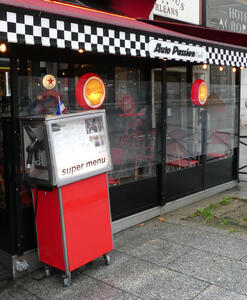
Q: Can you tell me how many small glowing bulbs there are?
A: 7